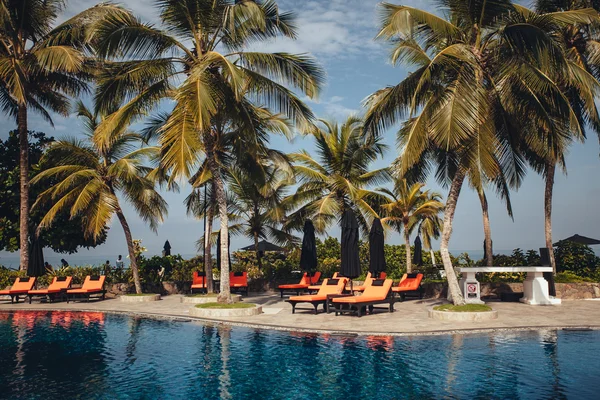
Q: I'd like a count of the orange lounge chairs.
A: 11